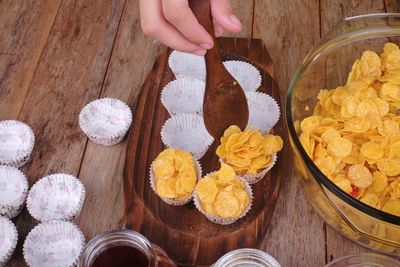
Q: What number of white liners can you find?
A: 14